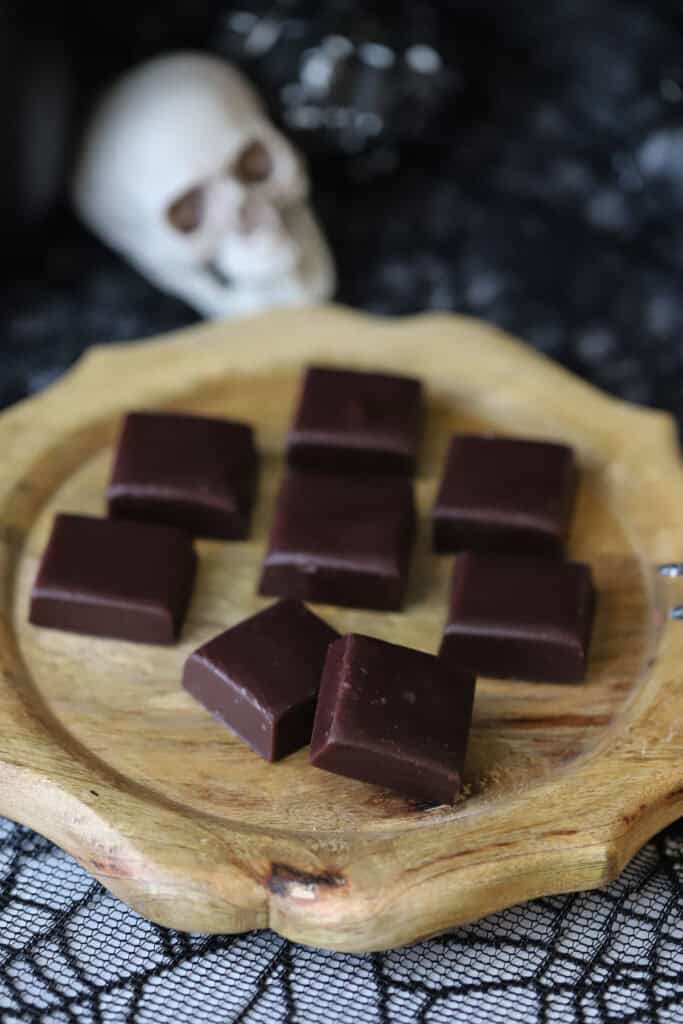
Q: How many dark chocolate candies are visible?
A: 8